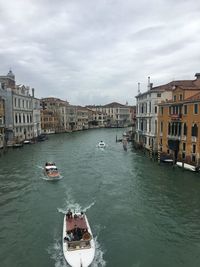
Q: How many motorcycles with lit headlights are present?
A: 0